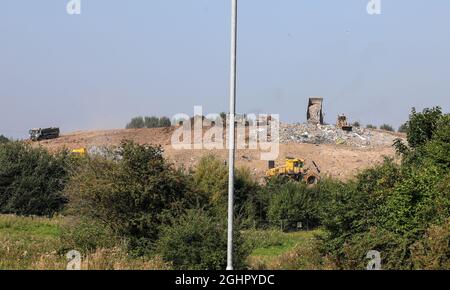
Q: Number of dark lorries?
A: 1